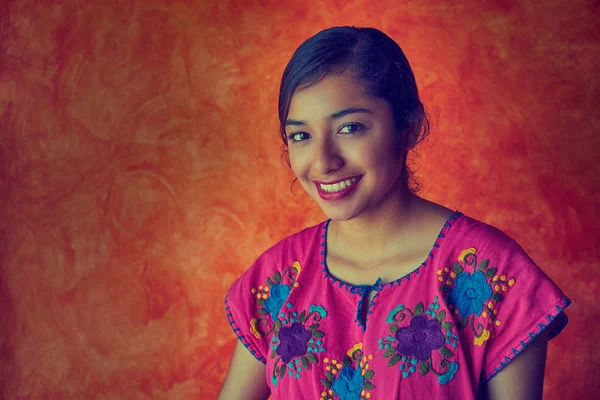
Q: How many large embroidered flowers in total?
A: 5